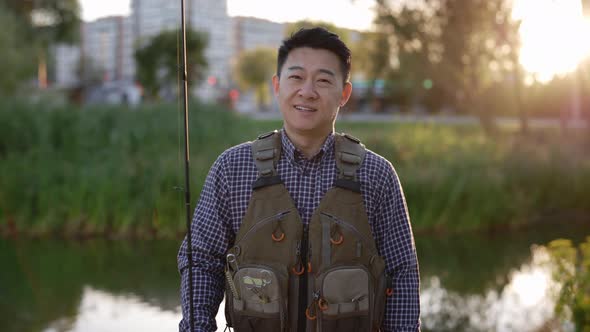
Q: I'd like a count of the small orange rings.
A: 7